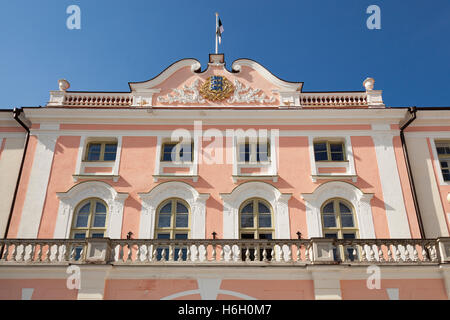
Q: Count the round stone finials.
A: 2